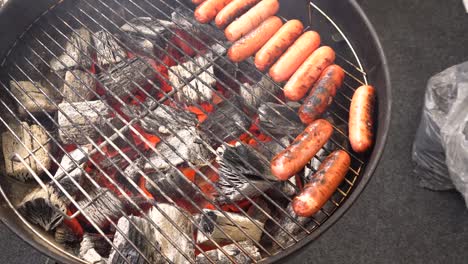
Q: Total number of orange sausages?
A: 12